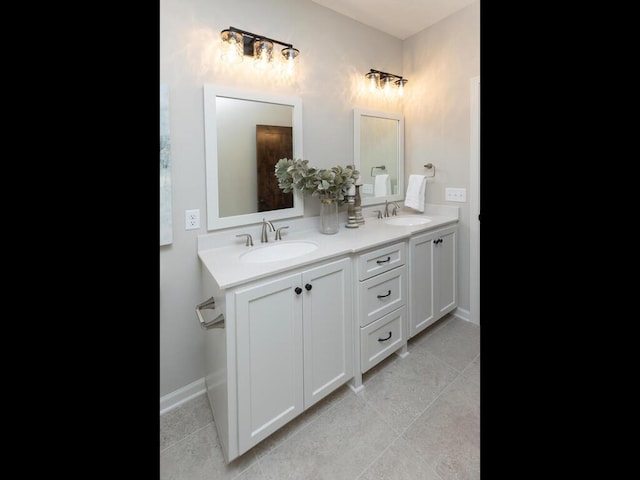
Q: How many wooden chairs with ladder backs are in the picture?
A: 0